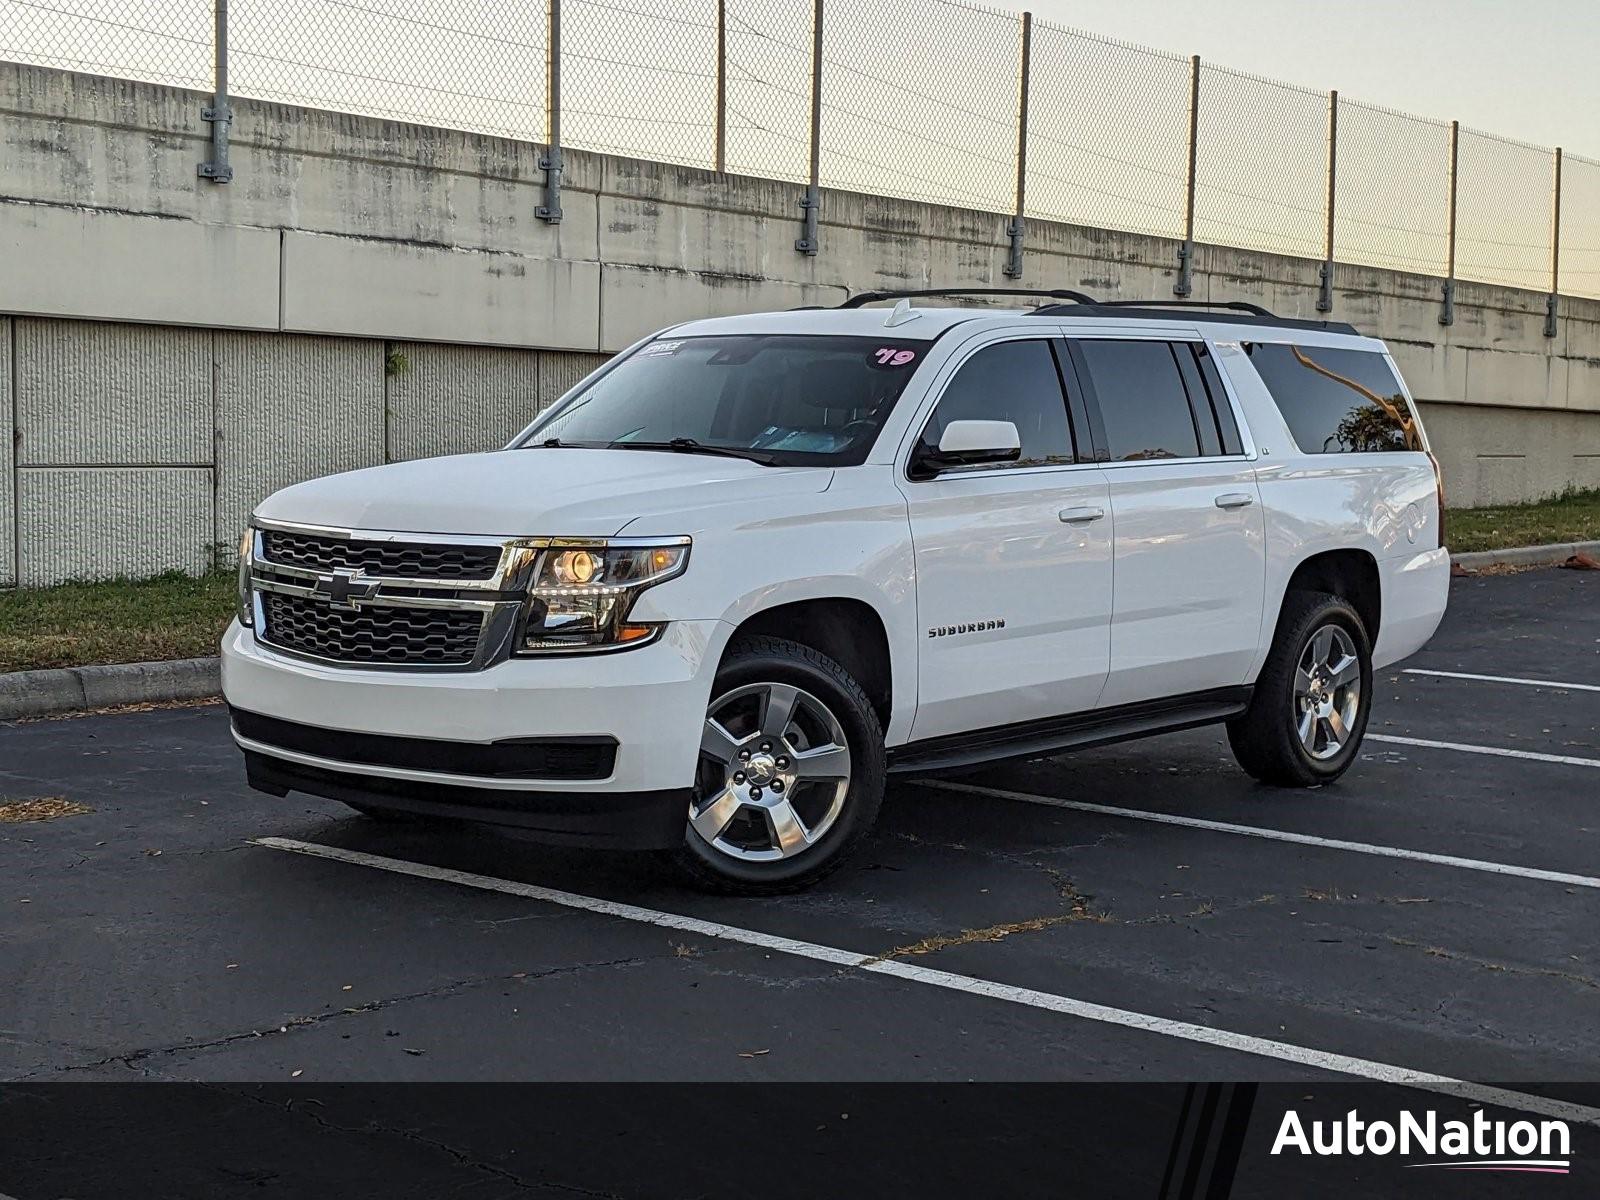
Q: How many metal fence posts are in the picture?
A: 9